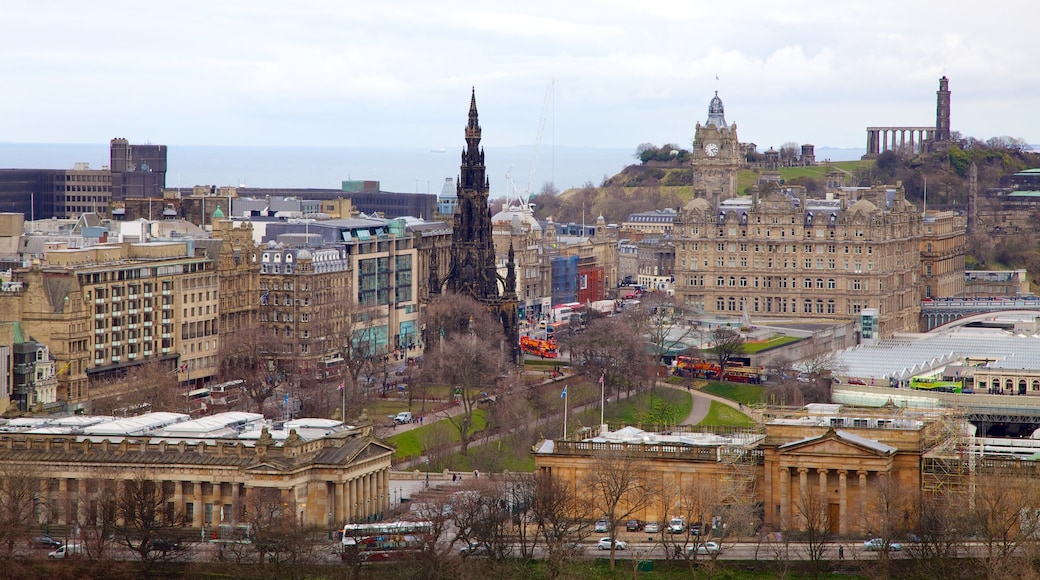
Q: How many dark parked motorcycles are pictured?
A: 0